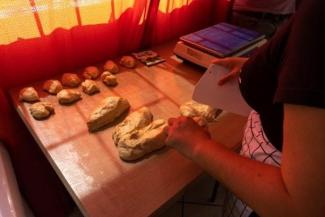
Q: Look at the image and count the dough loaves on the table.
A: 13